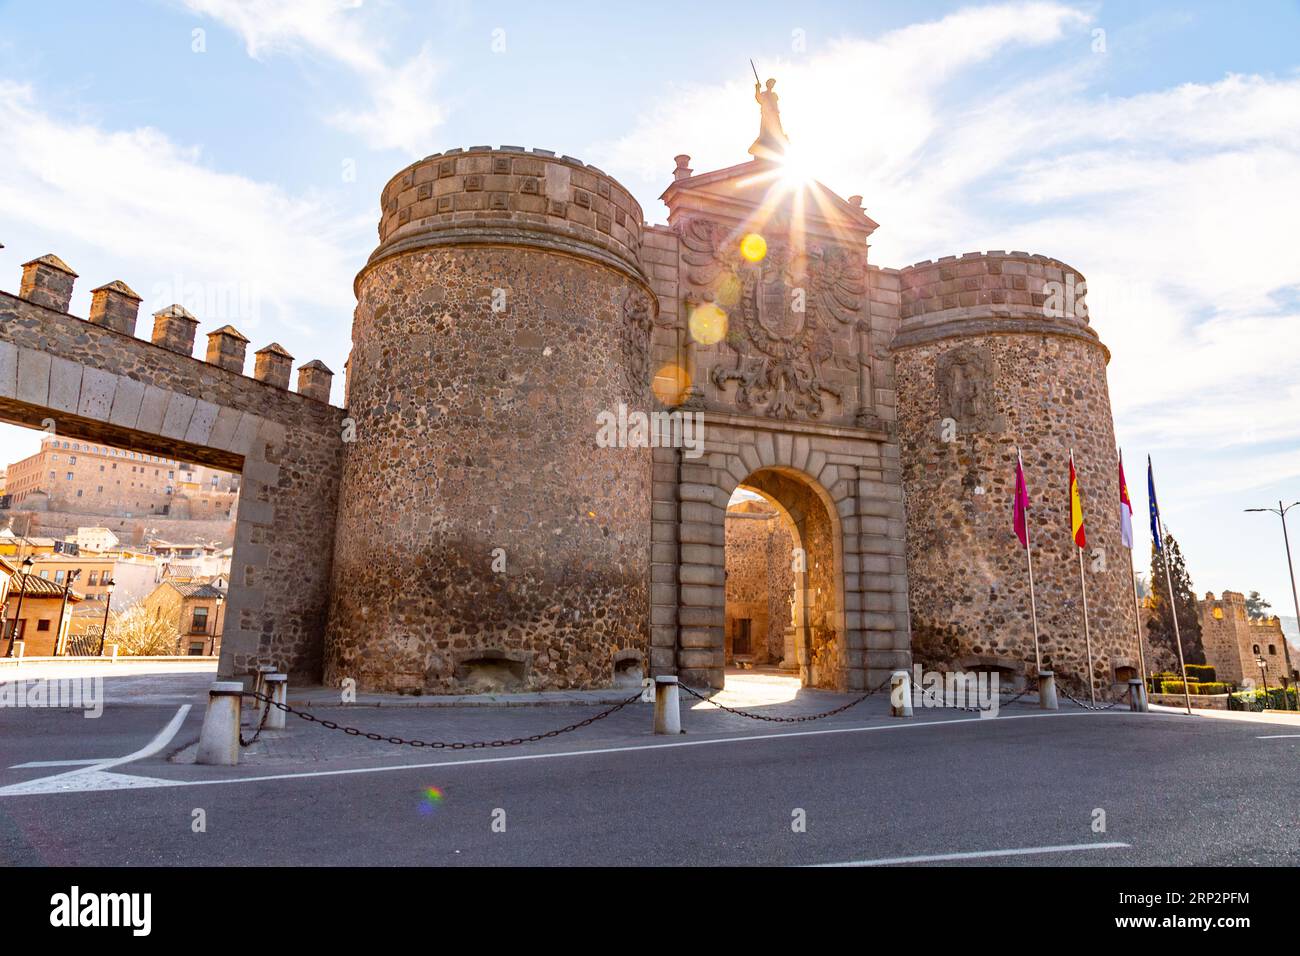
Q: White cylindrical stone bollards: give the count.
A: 7